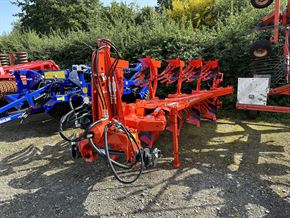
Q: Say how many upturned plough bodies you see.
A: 4